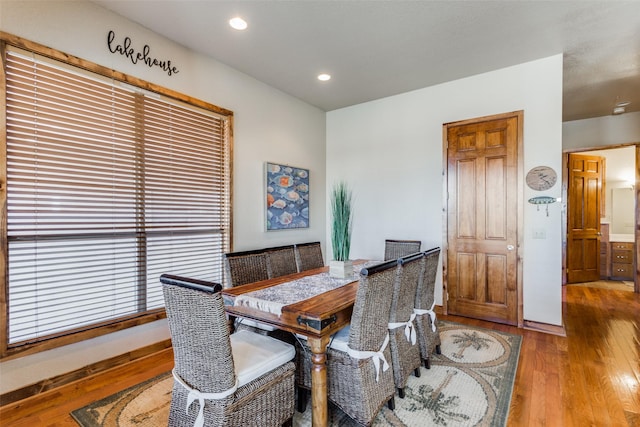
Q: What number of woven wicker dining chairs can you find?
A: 8